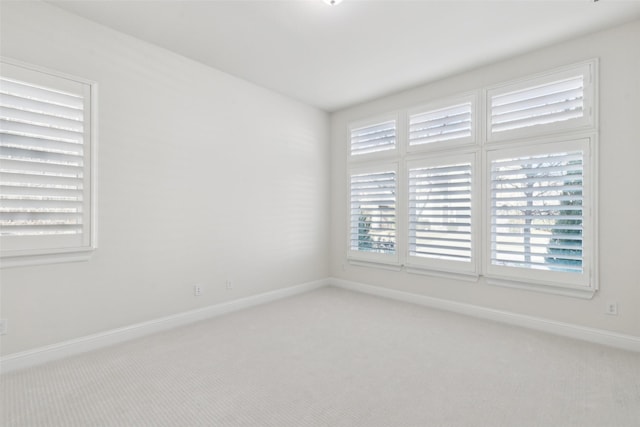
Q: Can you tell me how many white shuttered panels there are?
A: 7